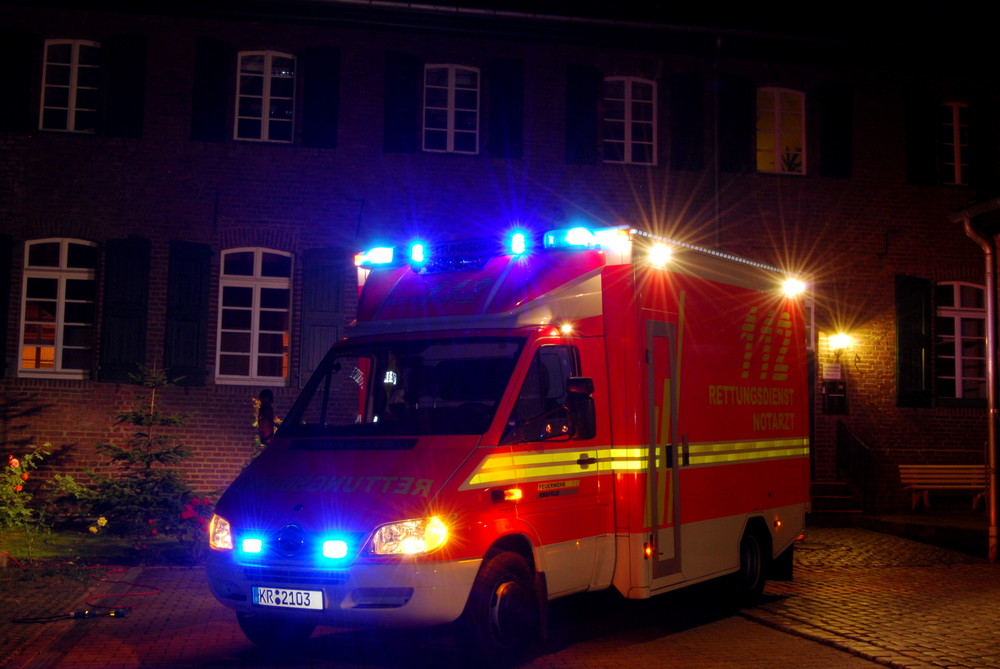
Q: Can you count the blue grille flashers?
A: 2